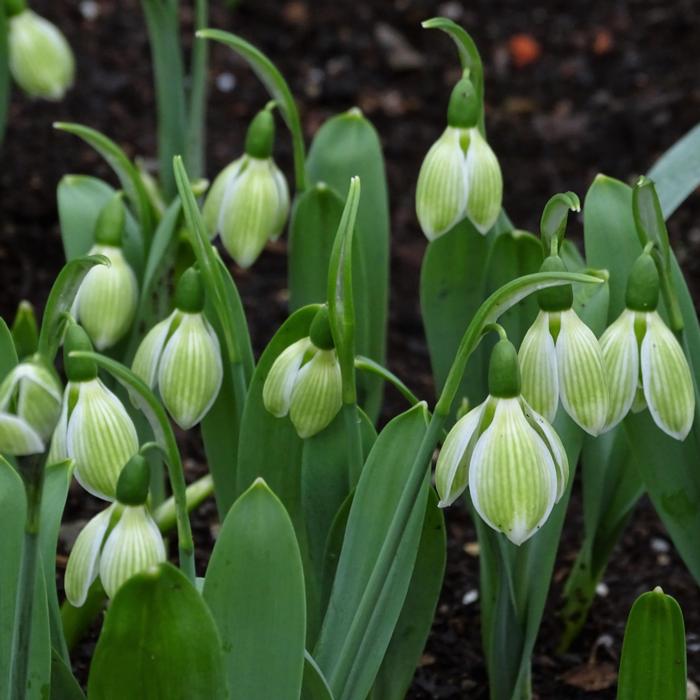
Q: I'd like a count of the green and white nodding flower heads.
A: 12